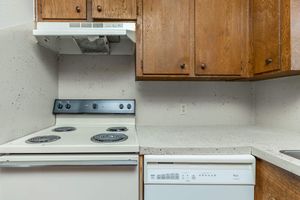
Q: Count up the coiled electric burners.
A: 4